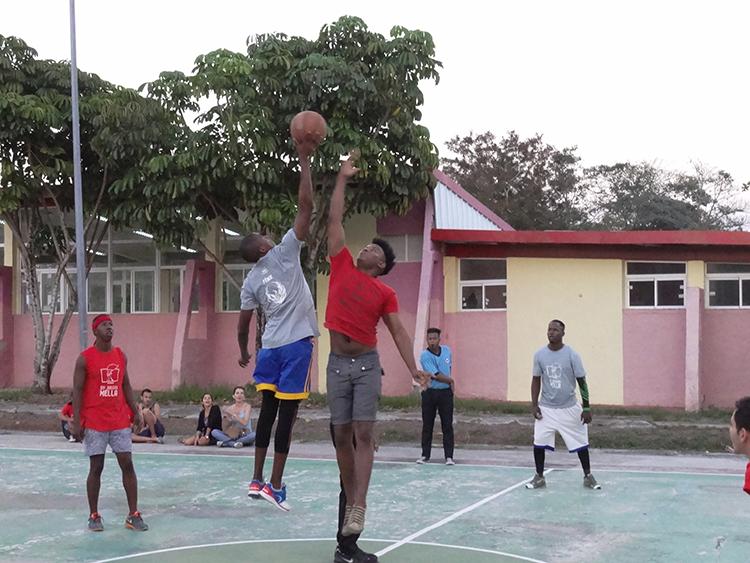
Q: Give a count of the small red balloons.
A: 0